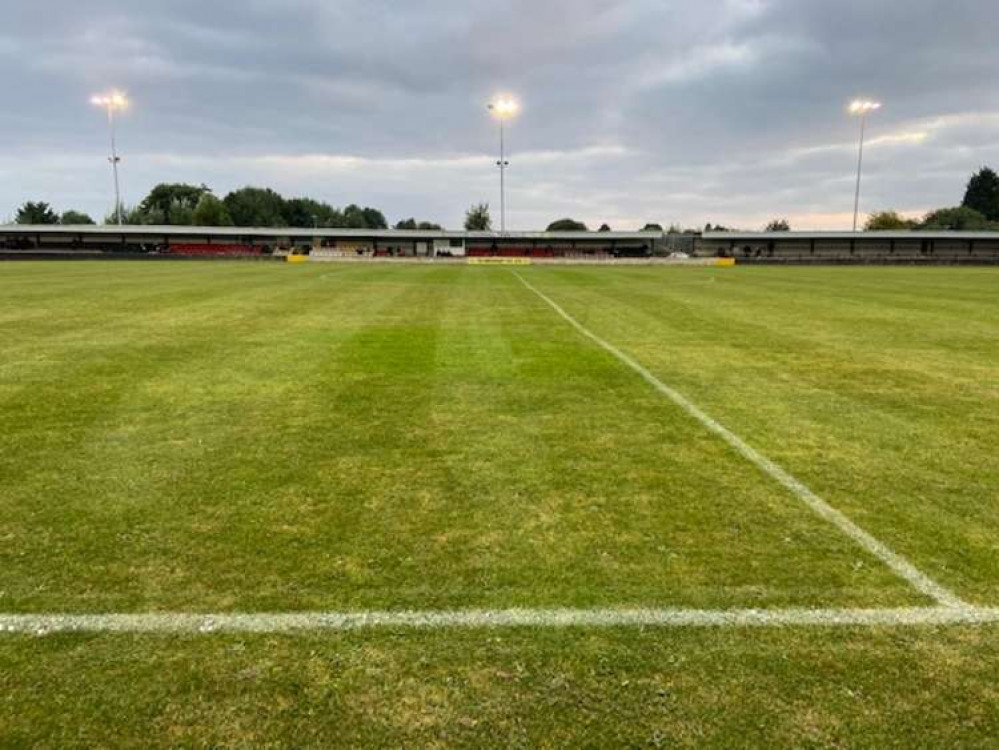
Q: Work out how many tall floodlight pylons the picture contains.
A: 3